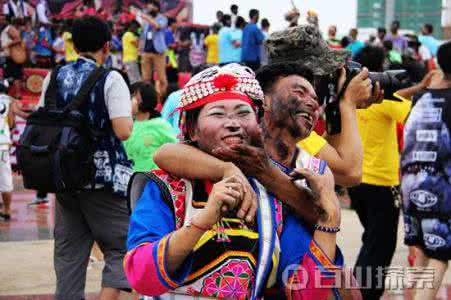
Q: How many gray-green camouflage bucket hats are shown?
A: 1